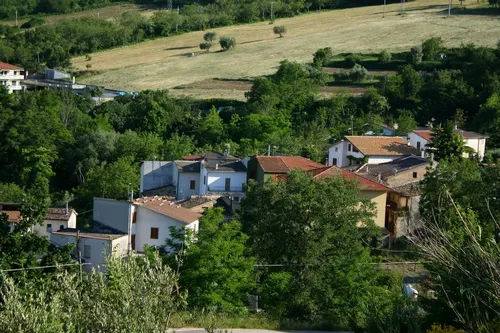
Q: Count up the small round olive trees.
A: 4